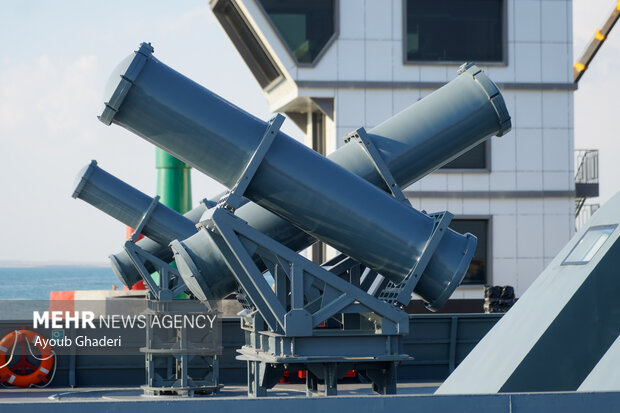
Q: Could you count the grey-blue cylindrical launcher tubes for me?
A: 4